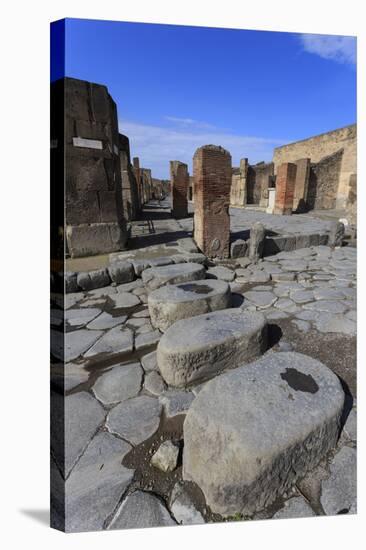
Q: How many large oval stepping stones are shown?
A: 4